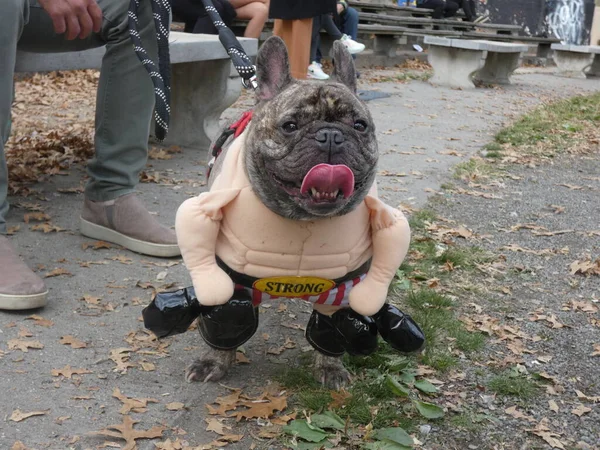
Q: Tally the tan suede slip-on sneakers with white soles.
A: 2